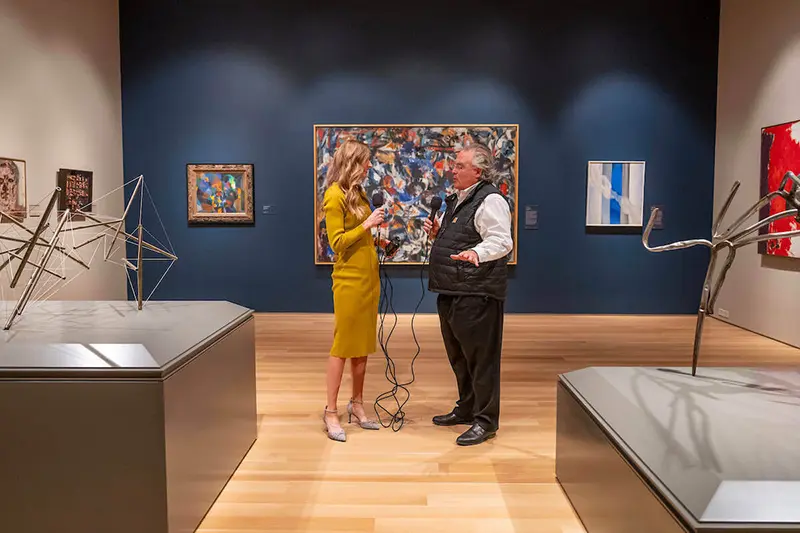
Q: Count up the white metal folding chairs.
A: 0